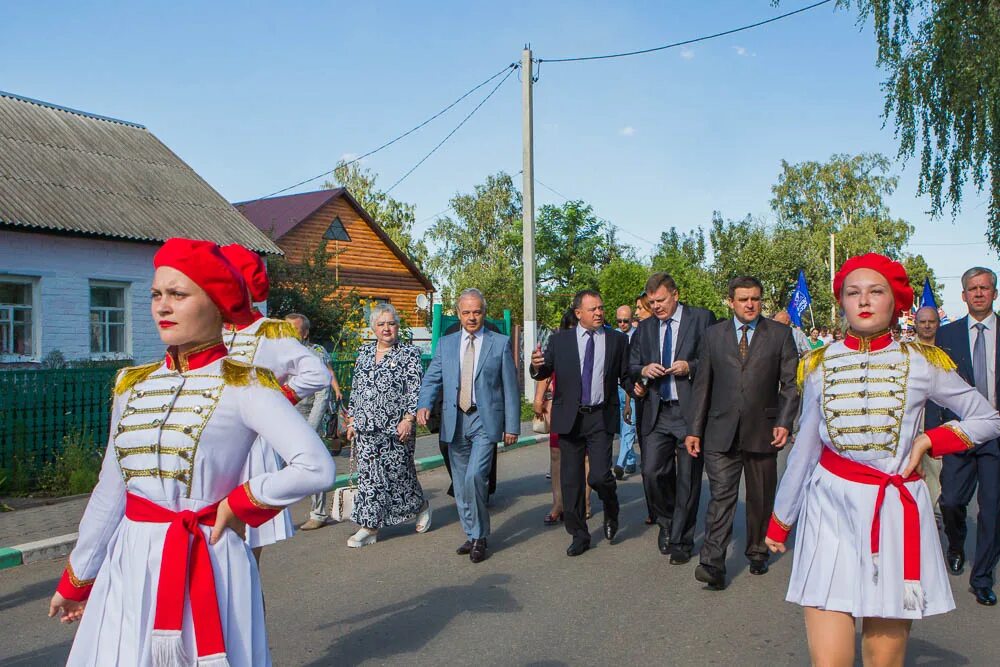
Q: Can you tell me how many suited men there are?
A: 5